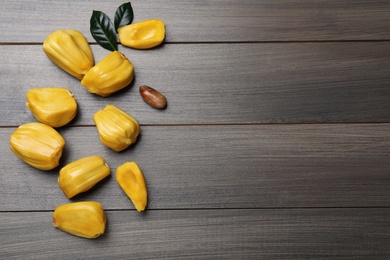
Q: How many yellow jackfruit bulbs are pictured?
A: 9